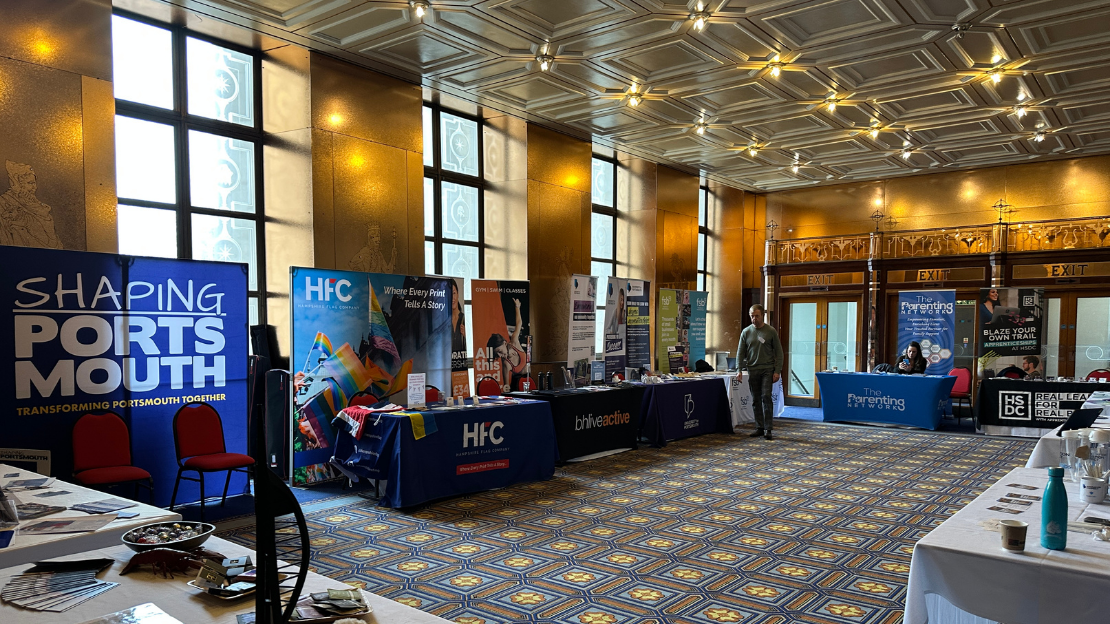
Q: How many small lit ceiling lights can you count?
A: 14